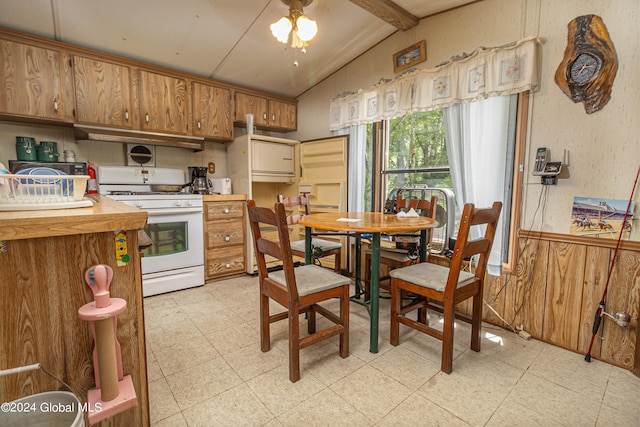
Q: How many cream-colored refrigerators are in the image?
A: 1